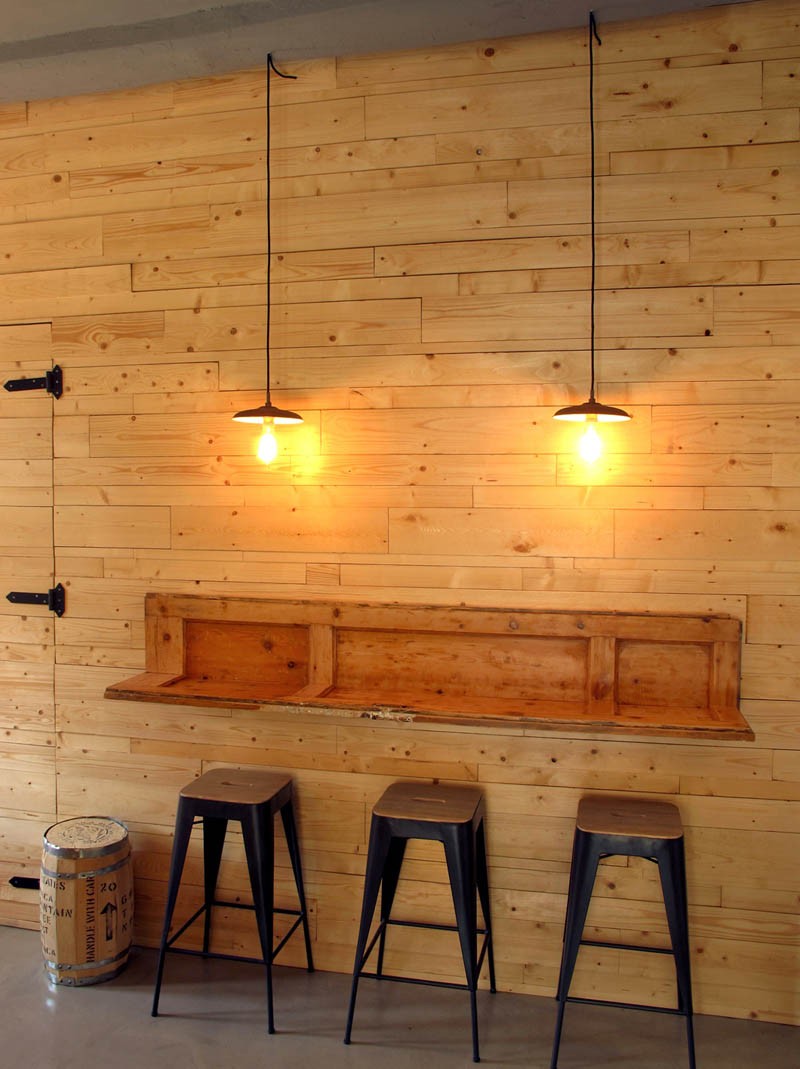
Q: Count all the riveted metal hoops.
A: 4